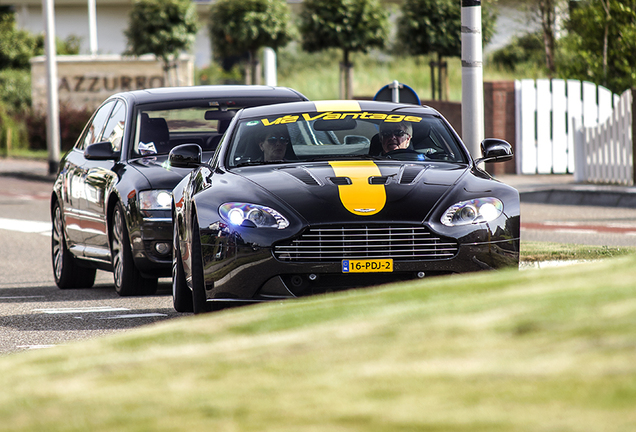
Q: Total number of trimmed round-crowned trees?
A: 4